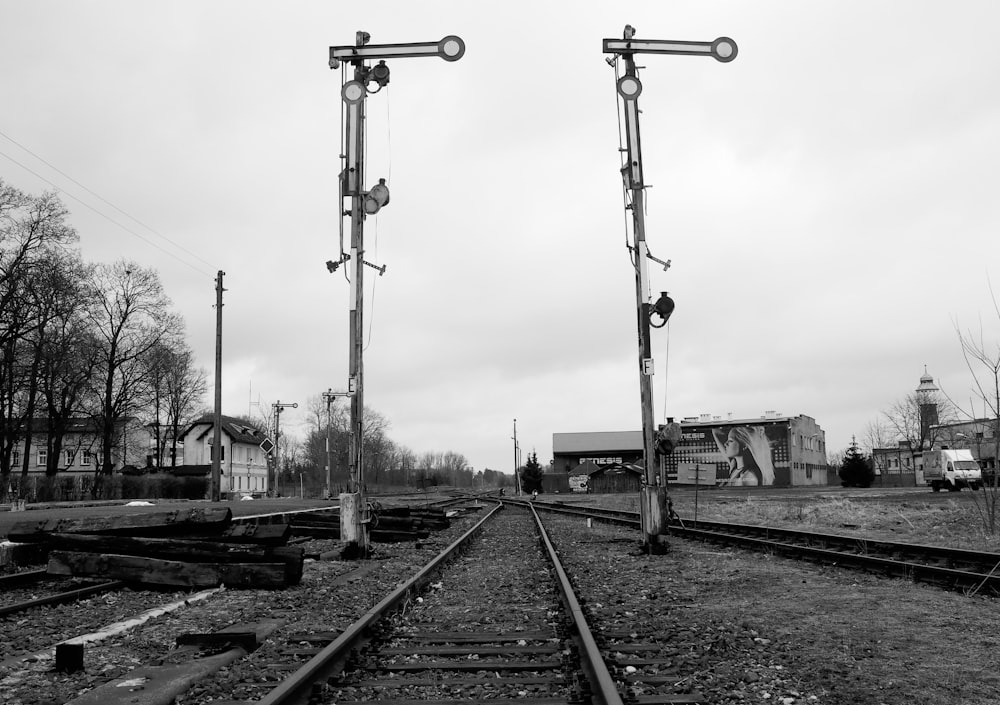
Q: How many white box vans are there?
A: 1